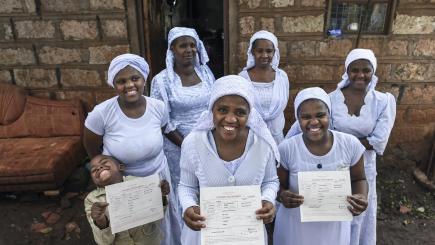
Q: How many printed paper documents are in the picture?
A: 3